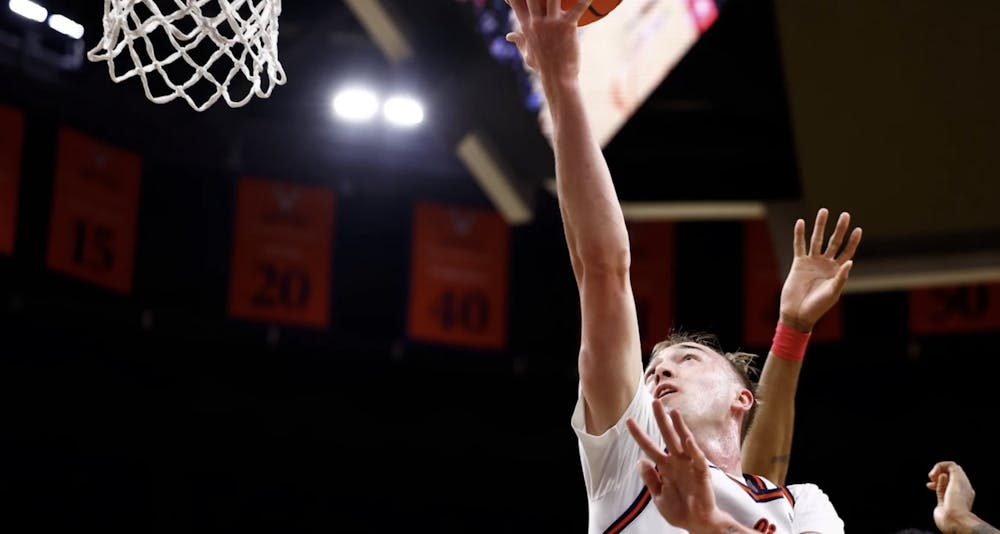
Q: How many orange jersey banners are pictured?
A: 7